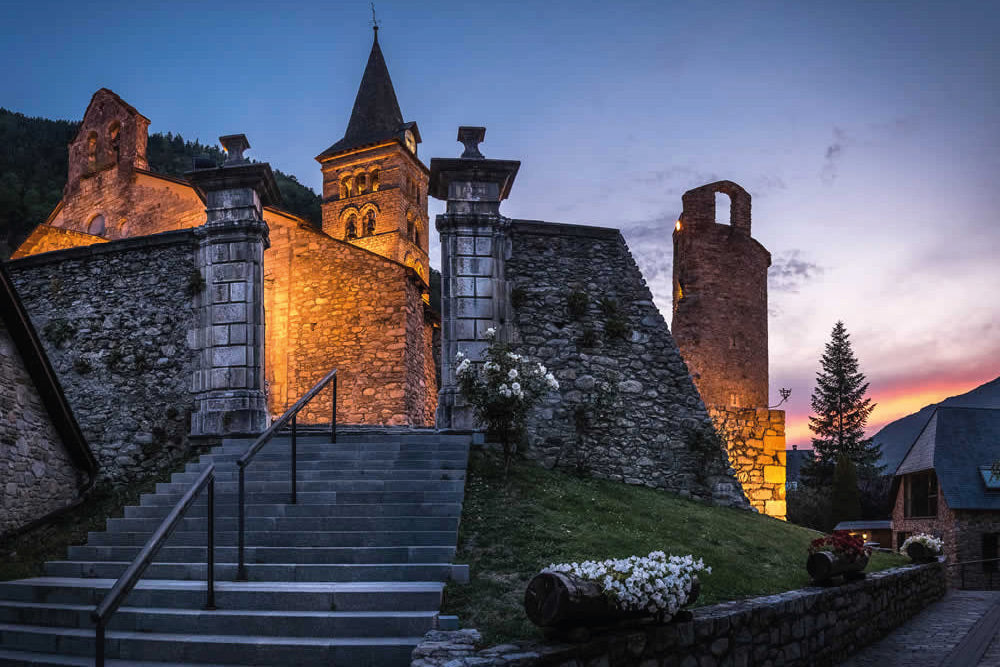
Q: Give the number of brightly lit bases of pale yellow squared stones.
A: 1